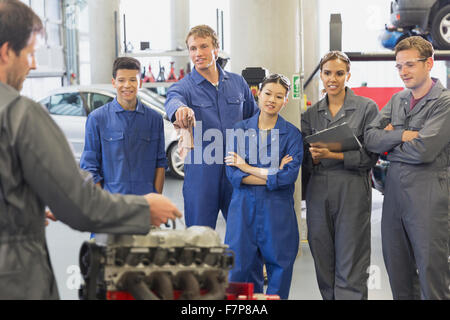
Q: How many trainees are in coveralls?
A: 5